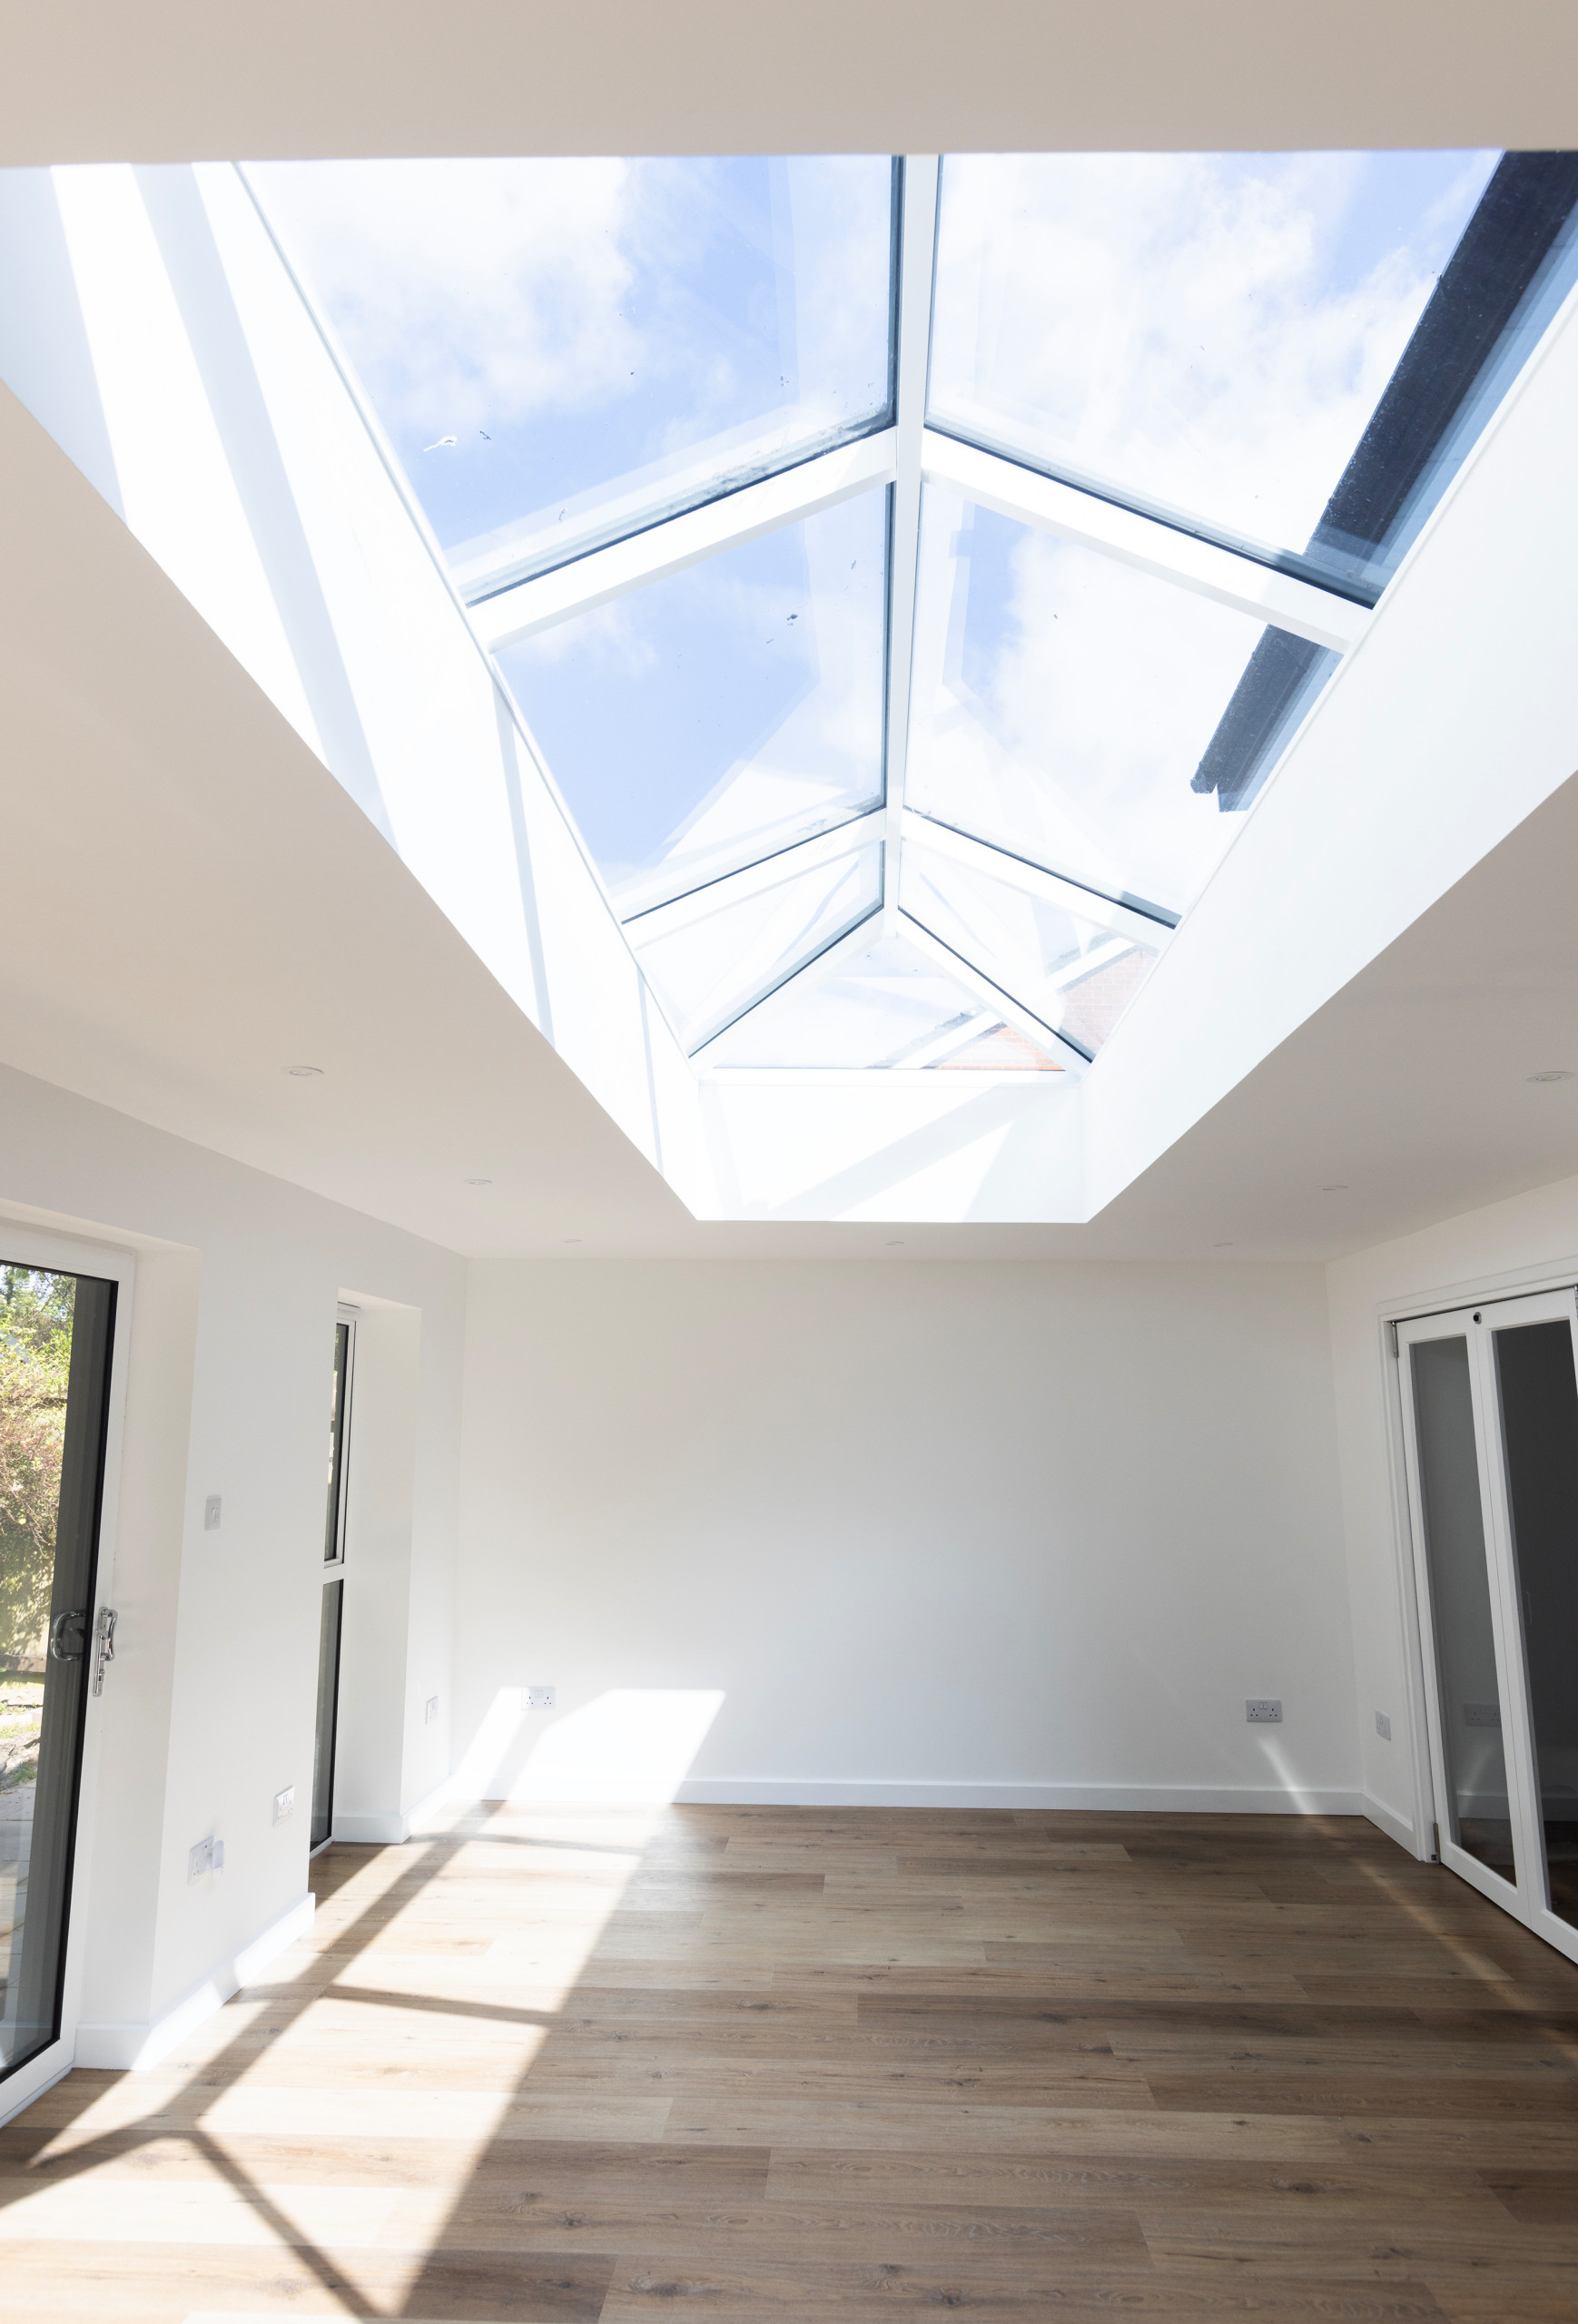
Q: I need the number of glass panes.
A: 12